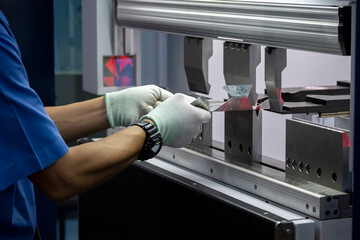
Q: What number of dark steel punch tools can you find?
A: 3